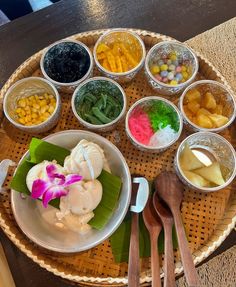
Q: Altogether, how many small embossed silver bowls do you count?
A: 8